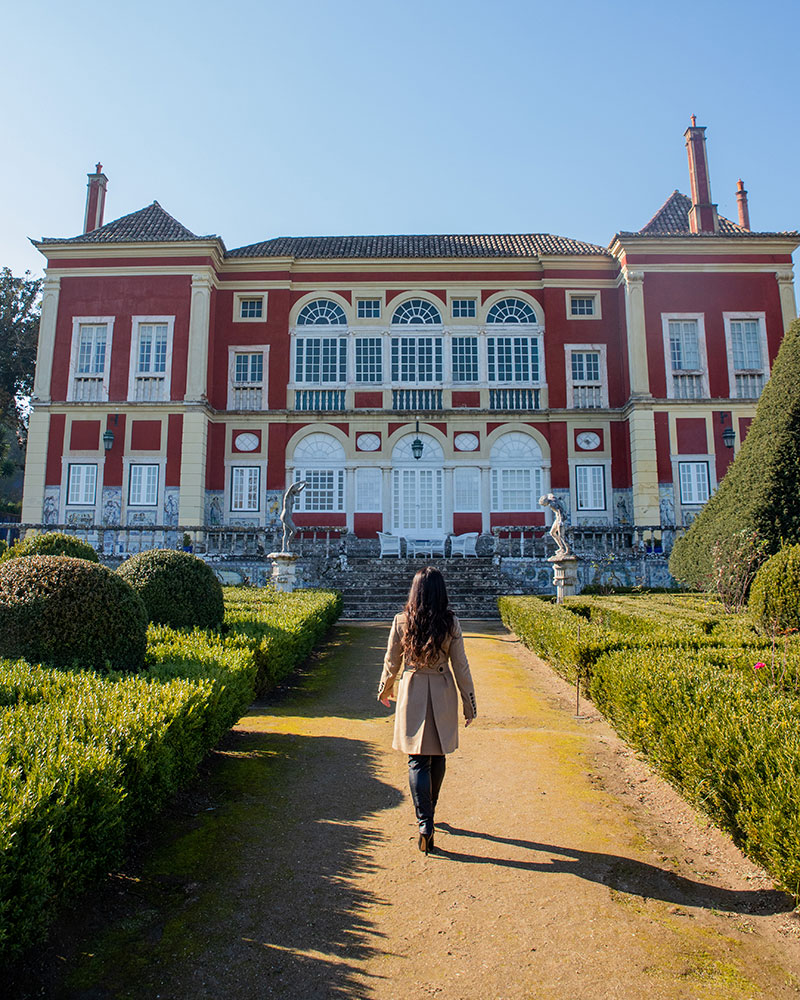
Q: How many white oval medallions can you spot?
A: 4